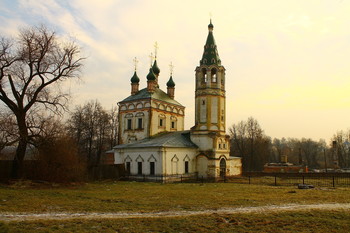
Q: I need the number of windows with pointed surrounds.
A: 5